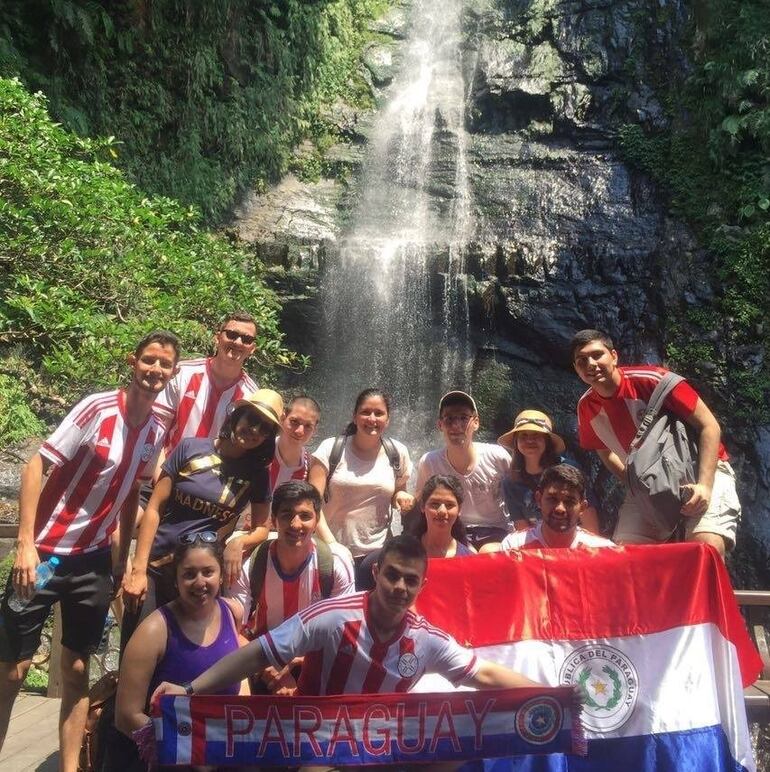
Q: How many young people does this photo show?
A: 13